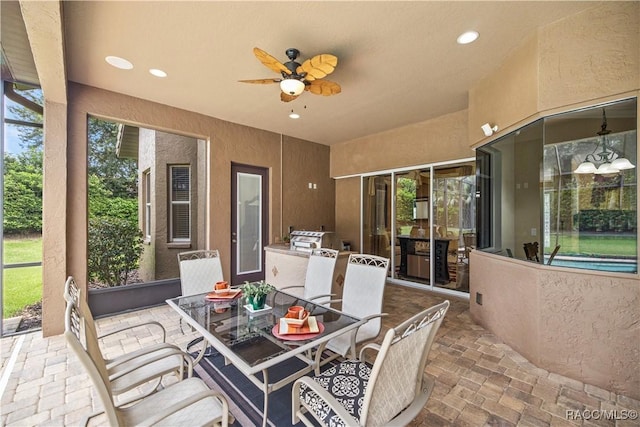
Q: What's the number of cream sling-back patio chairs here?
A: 6